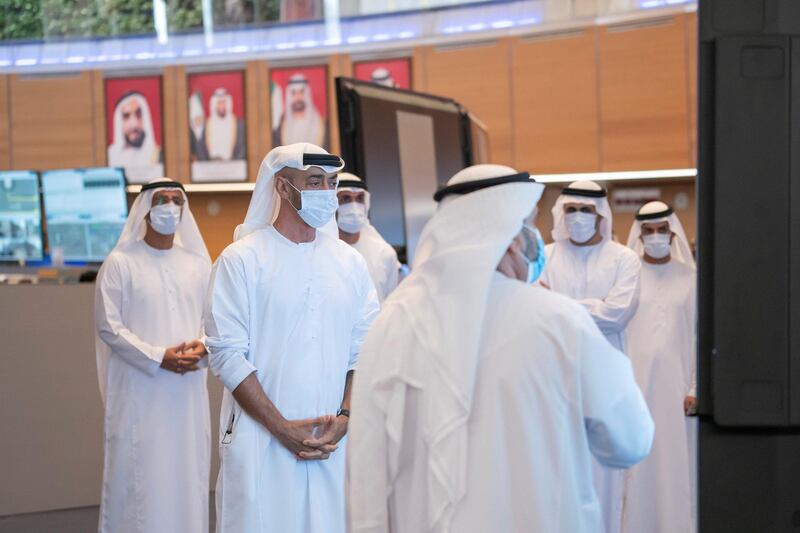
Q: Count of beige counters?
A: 1